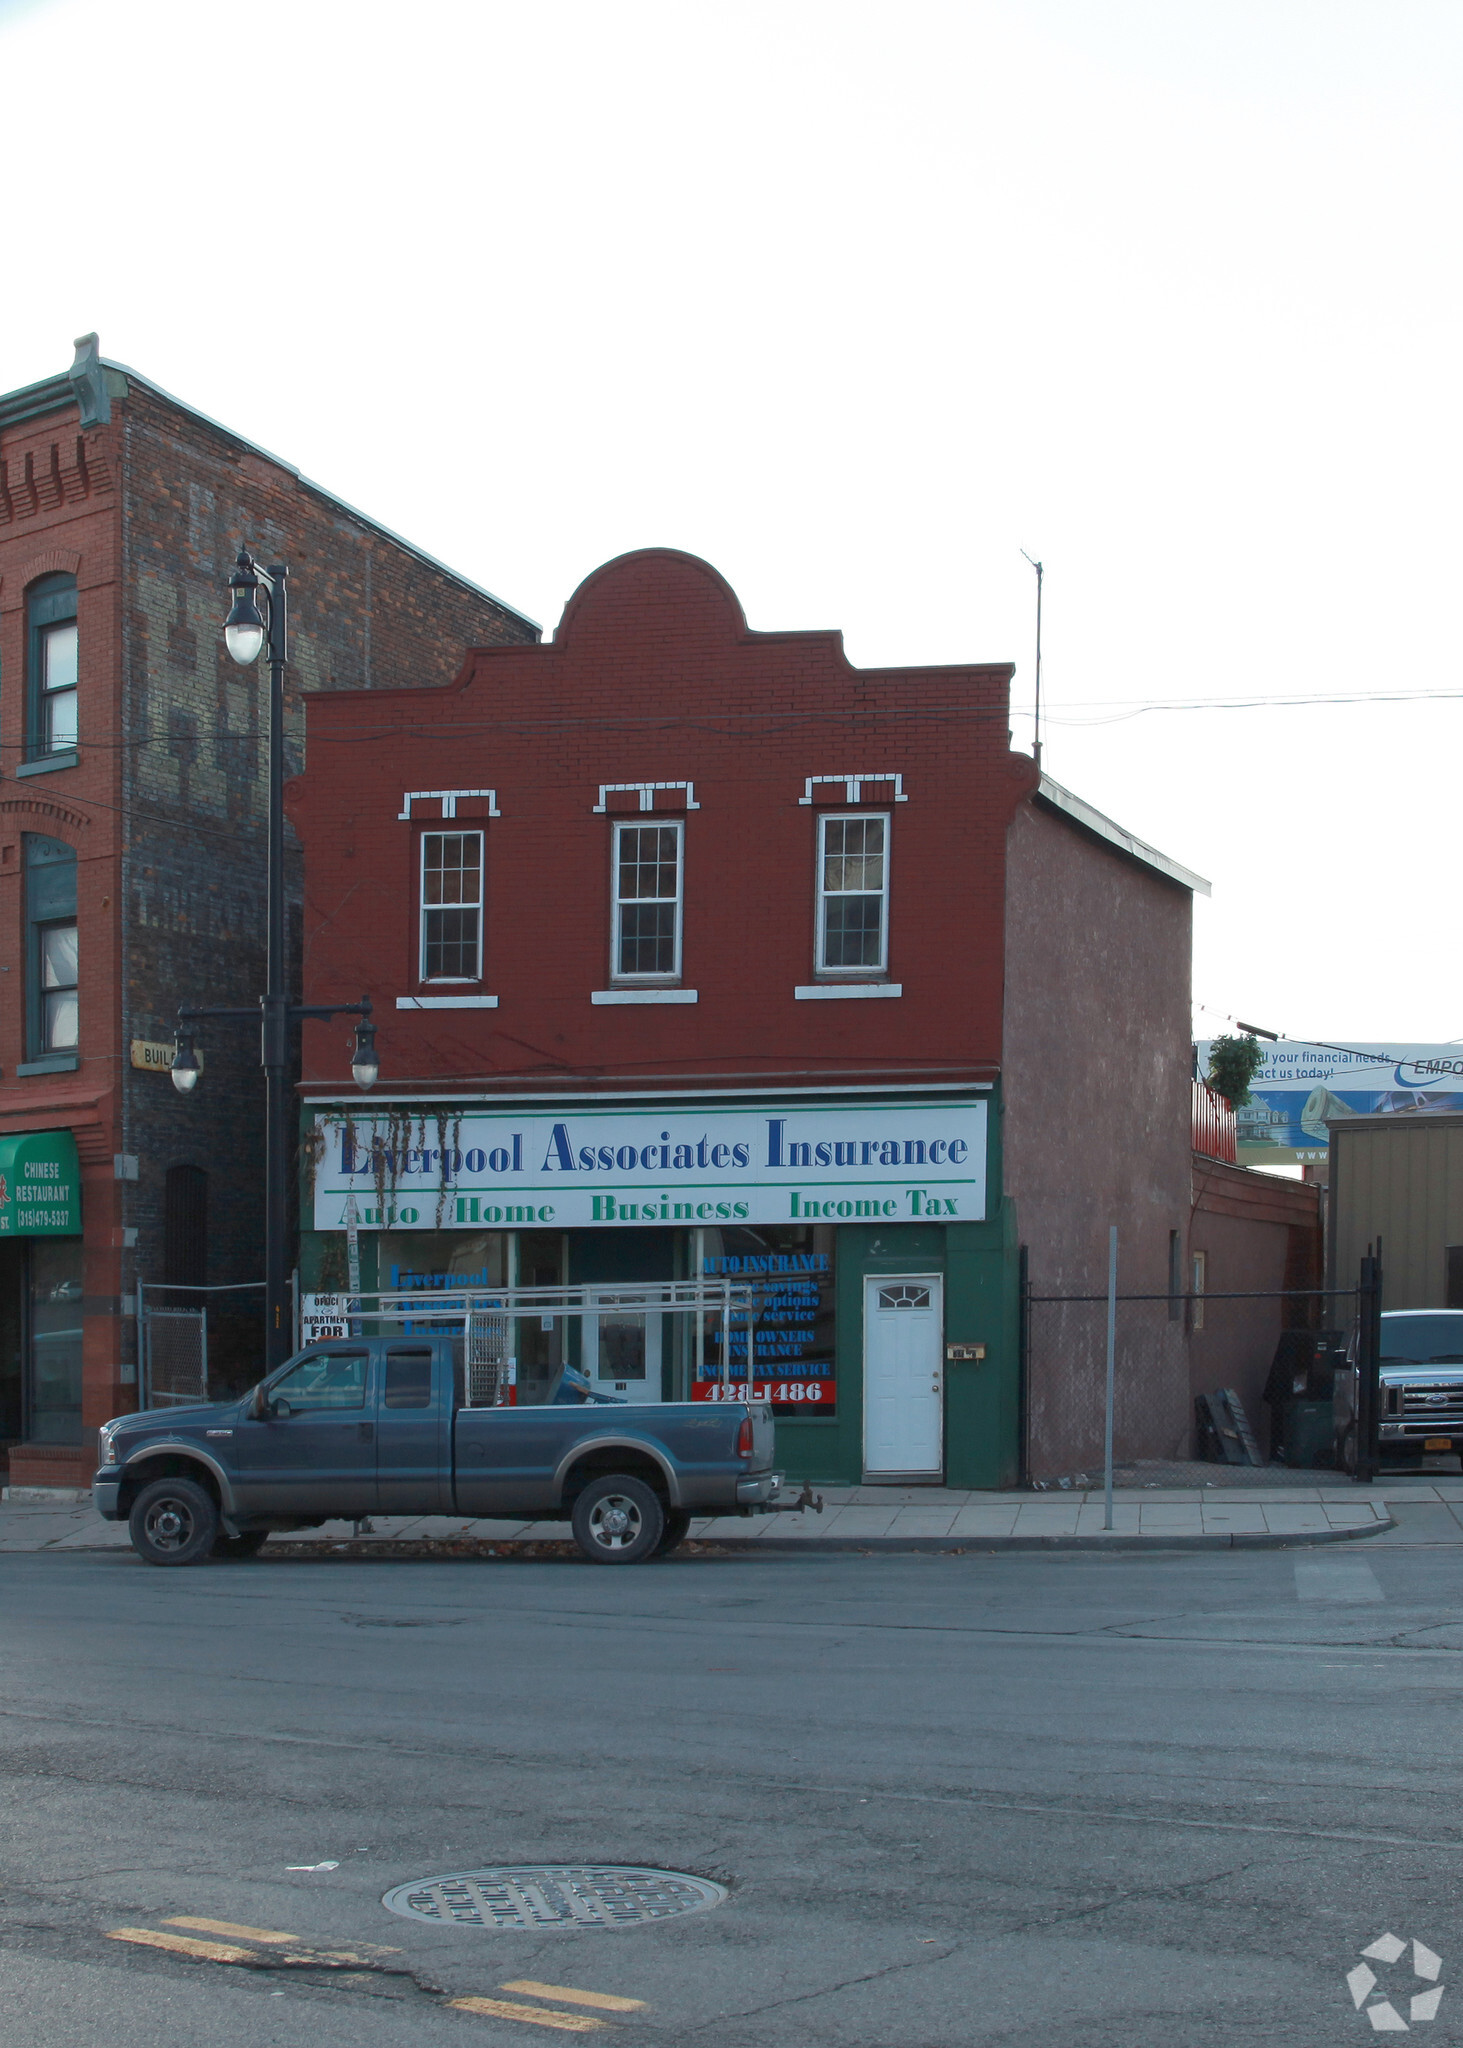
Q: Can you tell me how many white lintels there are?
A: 3